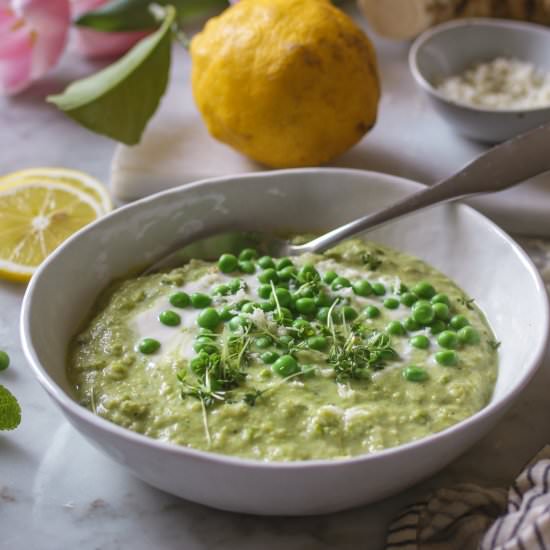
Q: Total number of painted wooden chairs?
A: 0